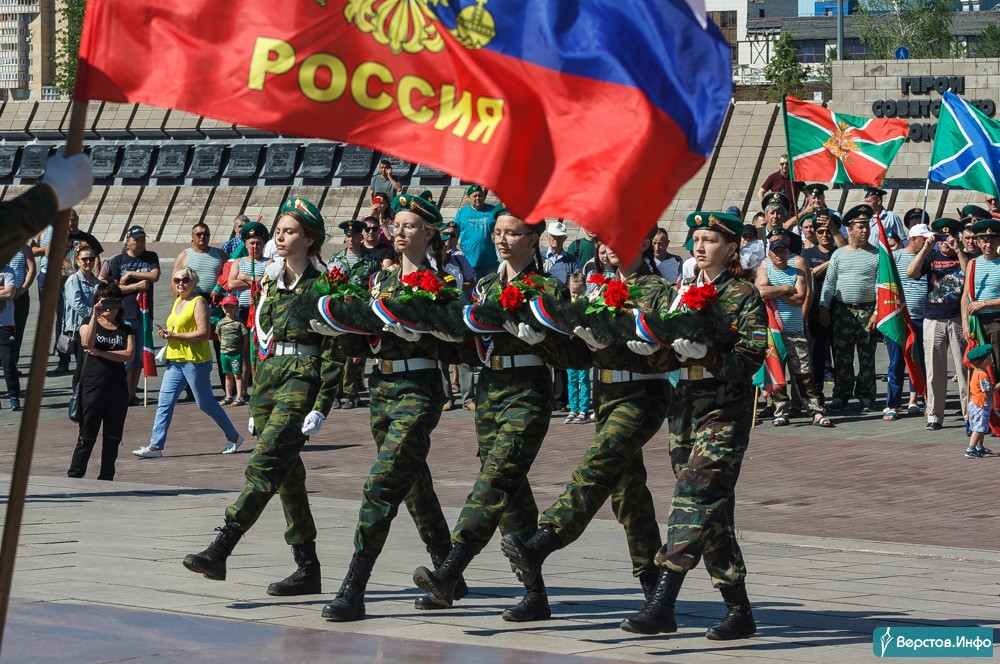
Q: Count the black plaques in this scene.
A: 13